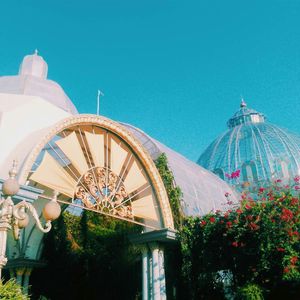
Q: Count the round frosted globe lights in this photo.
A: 3